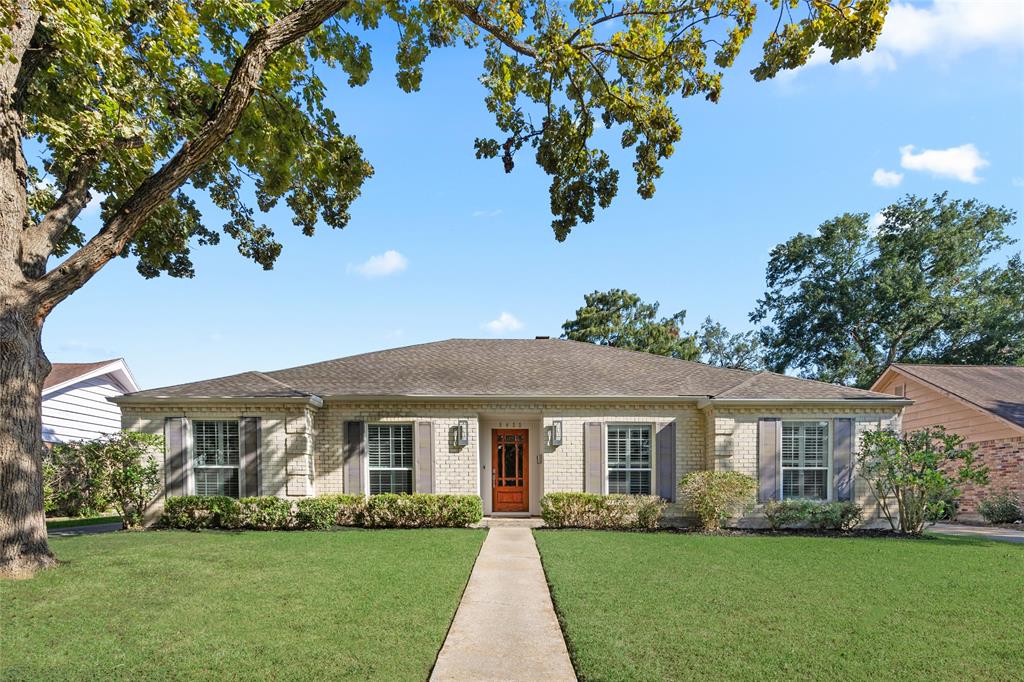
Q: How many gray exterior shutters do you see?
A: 8